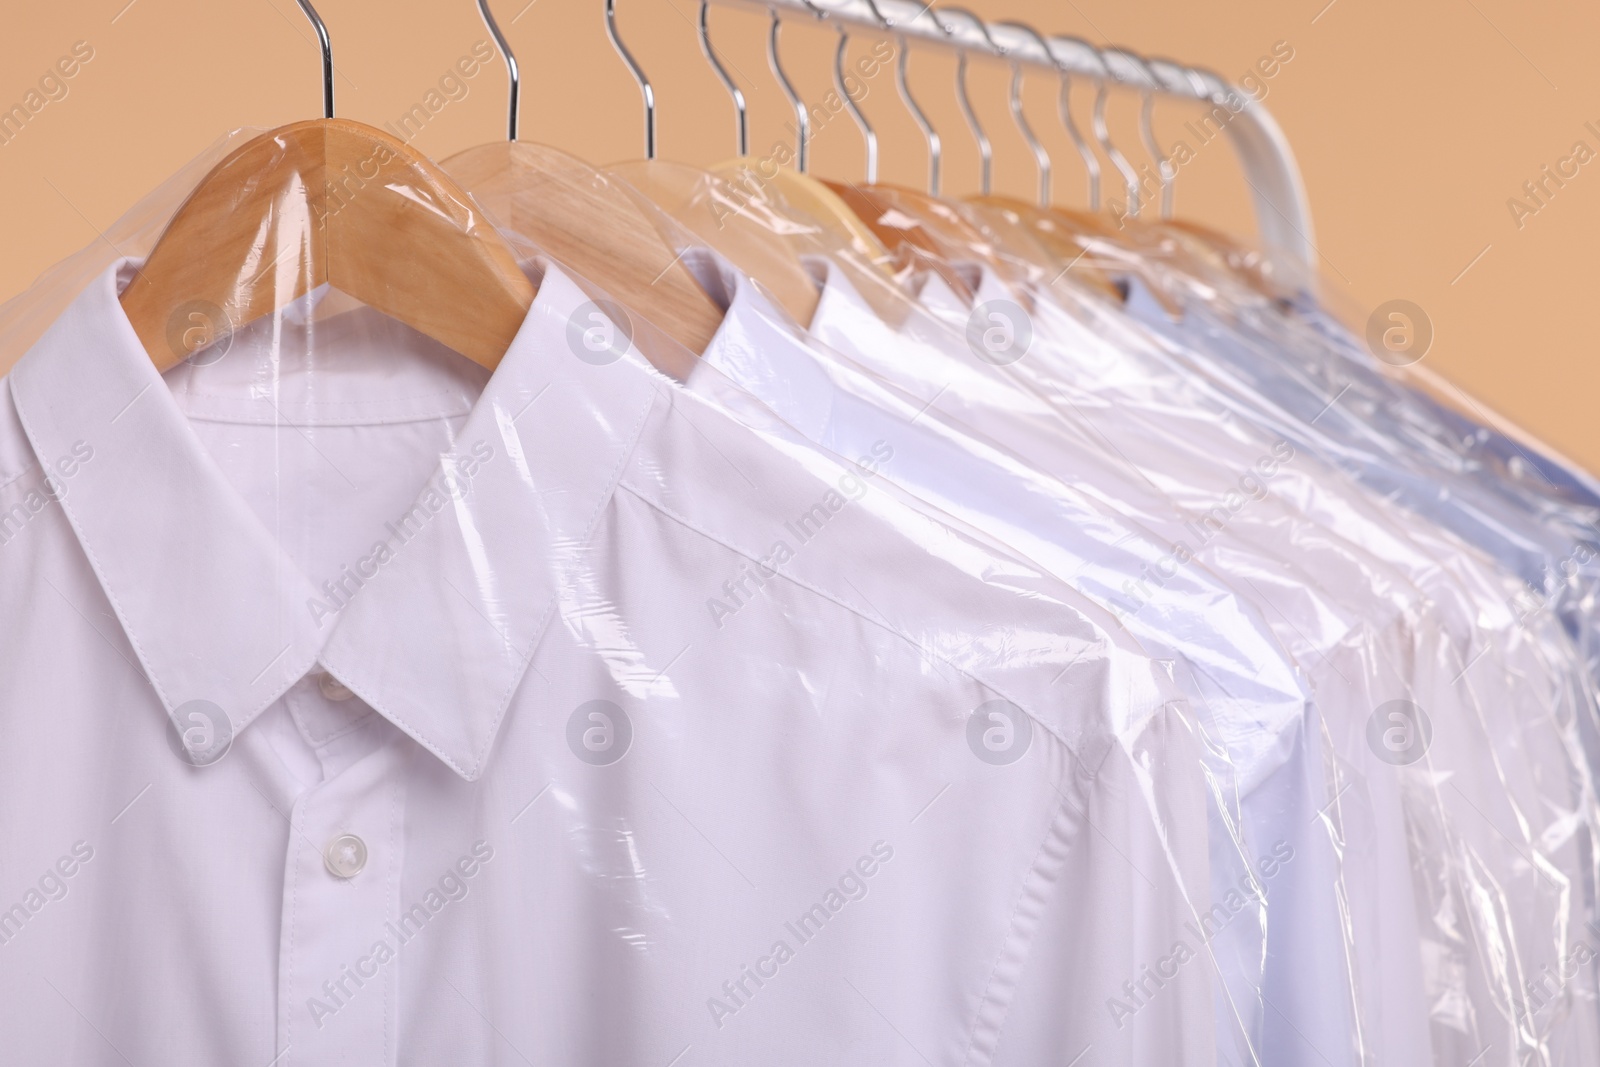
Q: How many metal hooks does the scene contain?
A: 12